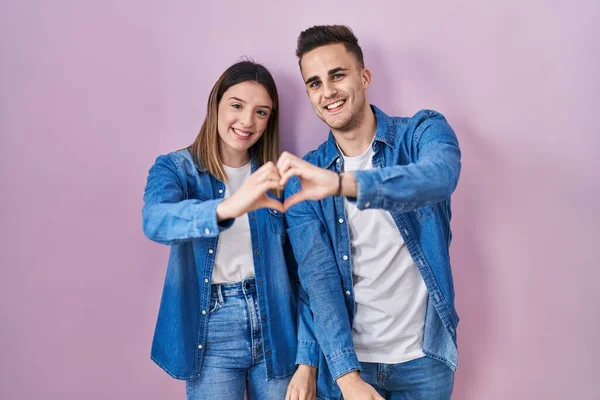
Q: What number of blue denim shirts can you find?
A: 2